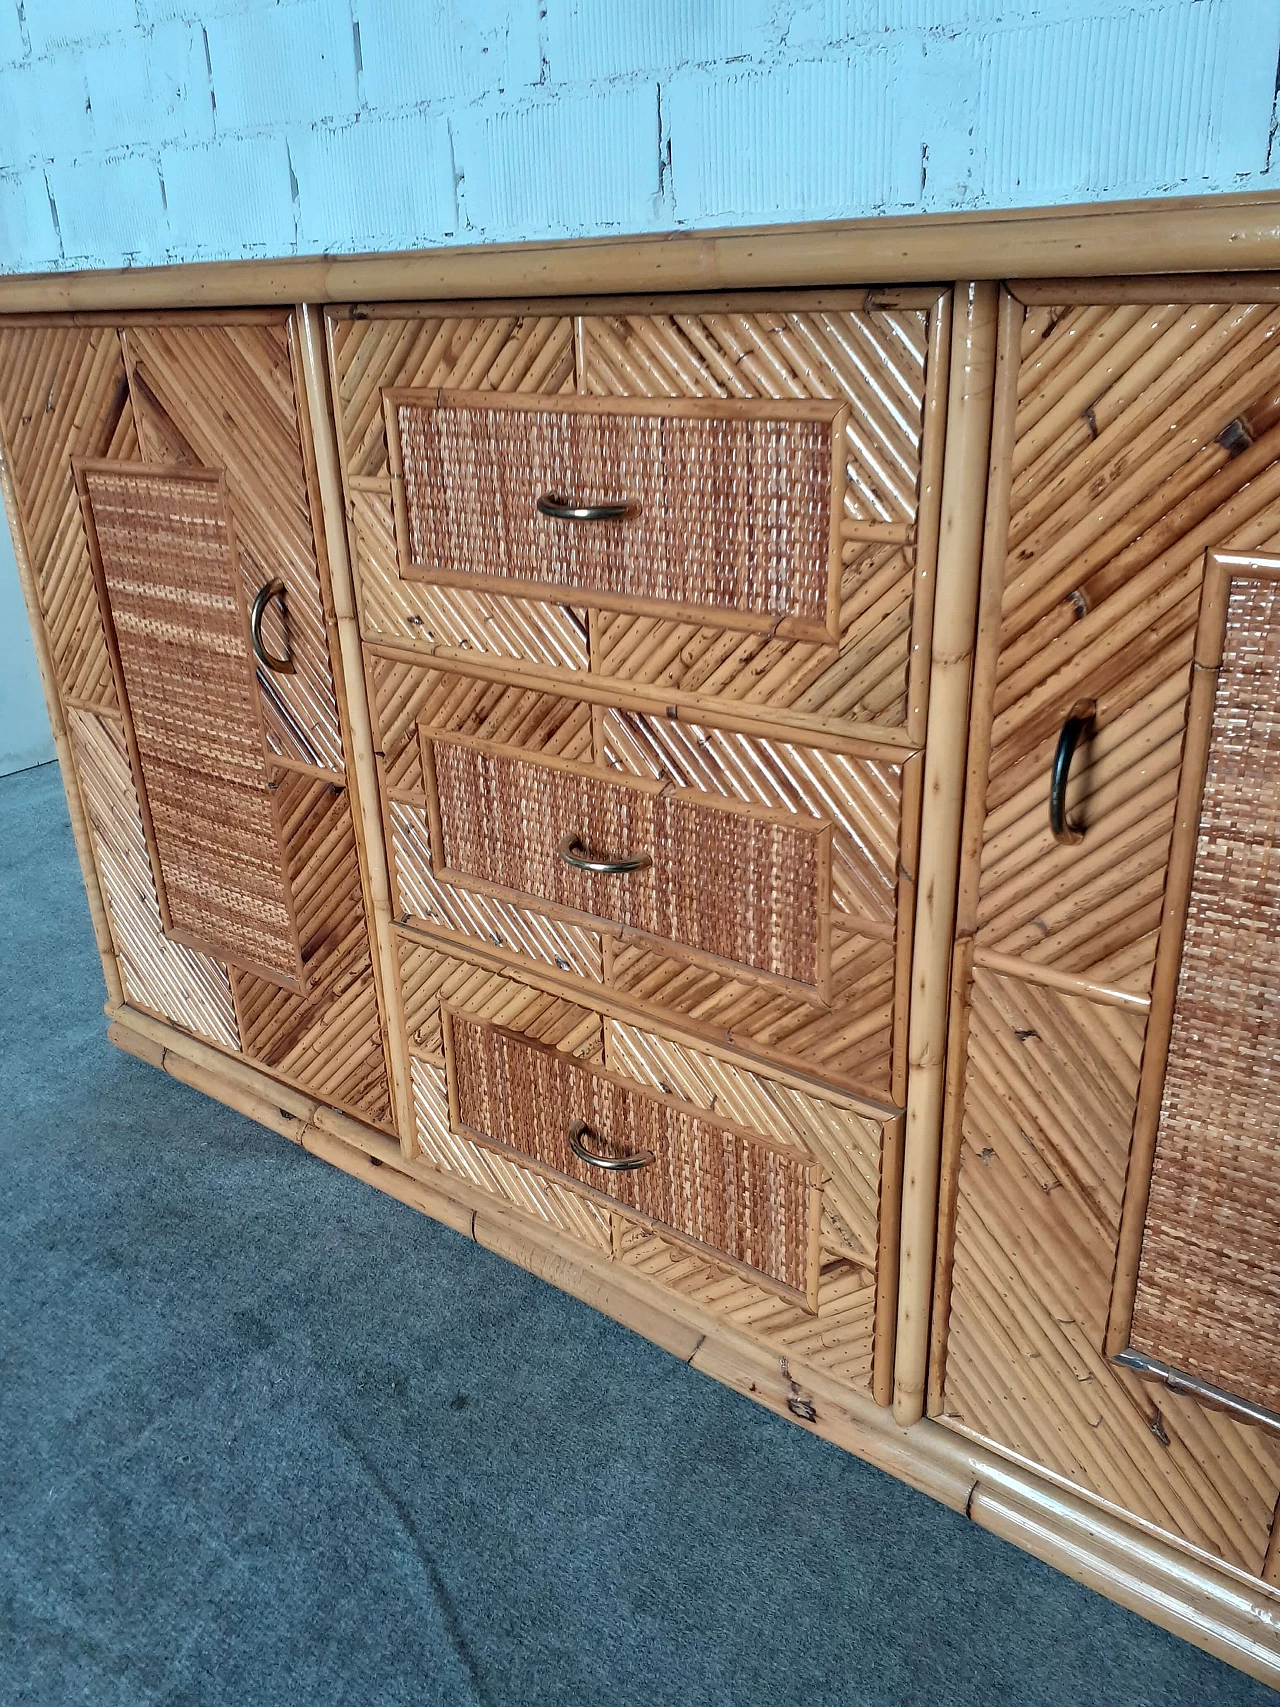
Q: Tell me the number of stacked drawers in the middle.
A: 3